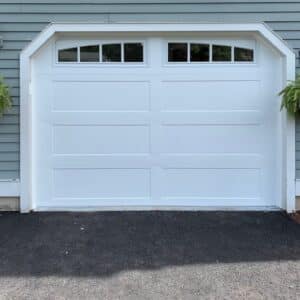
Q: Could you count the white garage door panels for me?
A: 6